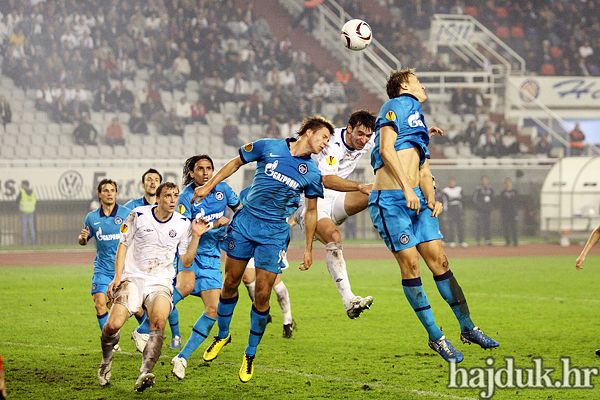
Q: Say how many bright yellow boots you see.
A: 2